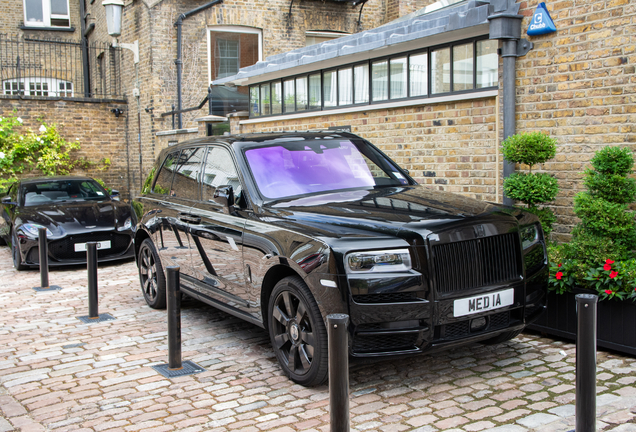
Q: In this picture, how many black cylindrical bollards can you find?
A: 5